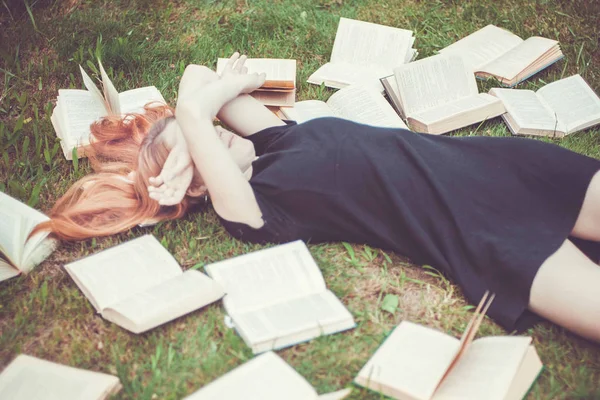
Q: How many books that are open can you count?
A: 13